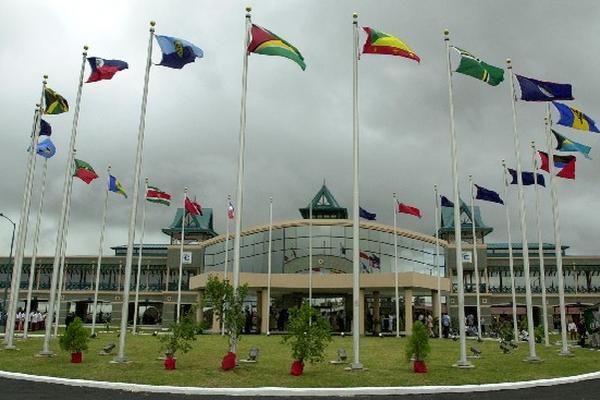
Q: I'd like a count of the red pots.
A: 5